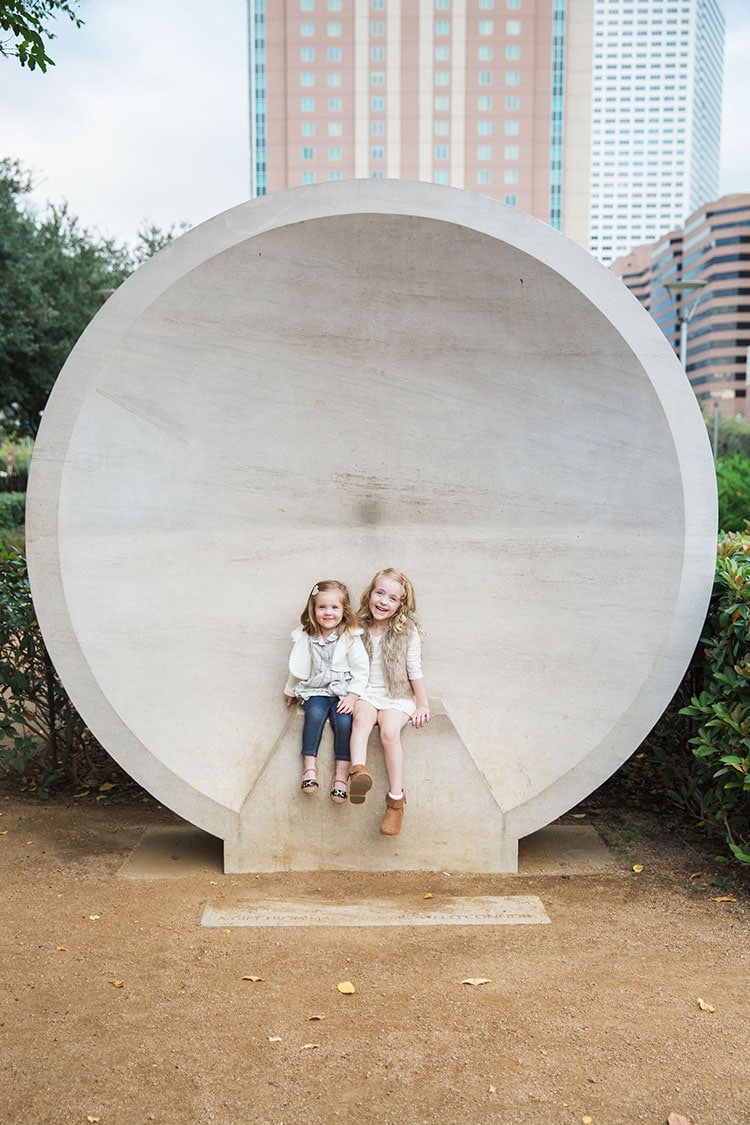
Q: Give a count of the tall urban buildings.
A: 3